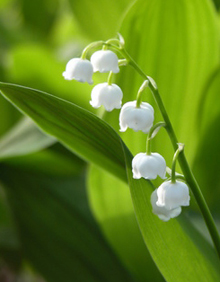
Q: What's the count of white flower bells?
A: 7